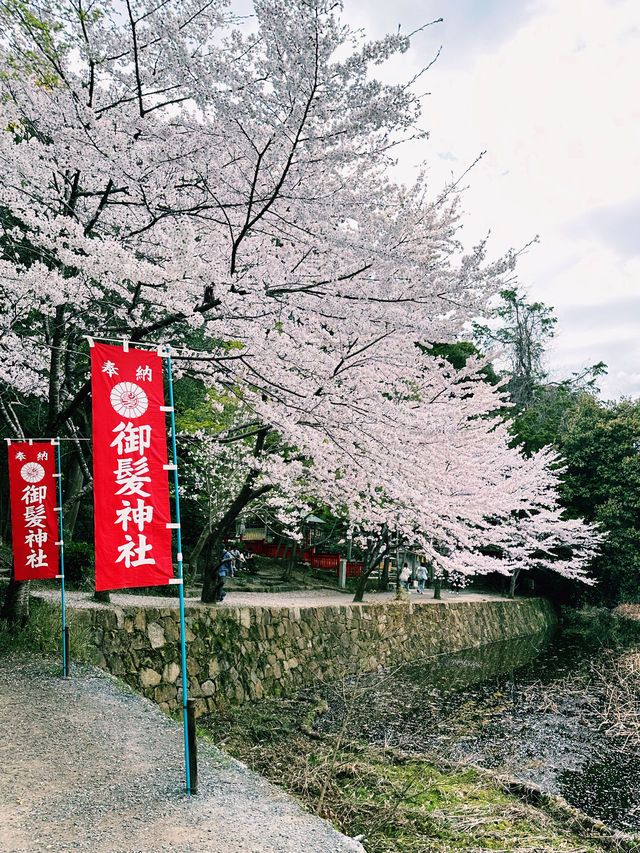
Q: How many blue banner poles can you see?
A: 2